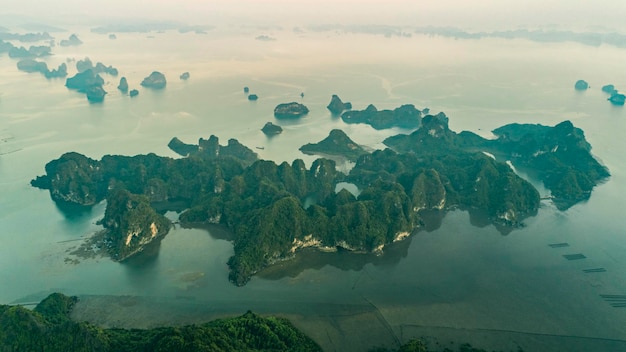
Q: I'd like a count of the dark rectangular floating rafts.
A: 4